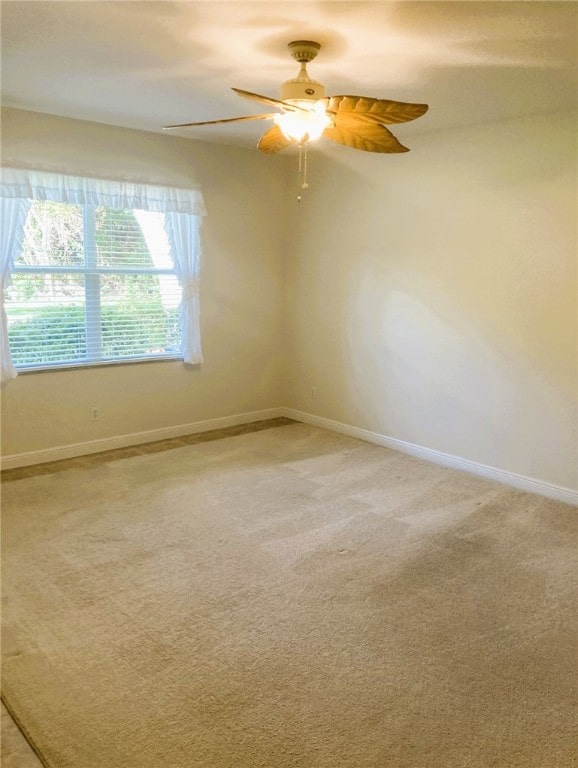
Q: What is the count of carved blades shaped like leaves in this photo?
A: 5